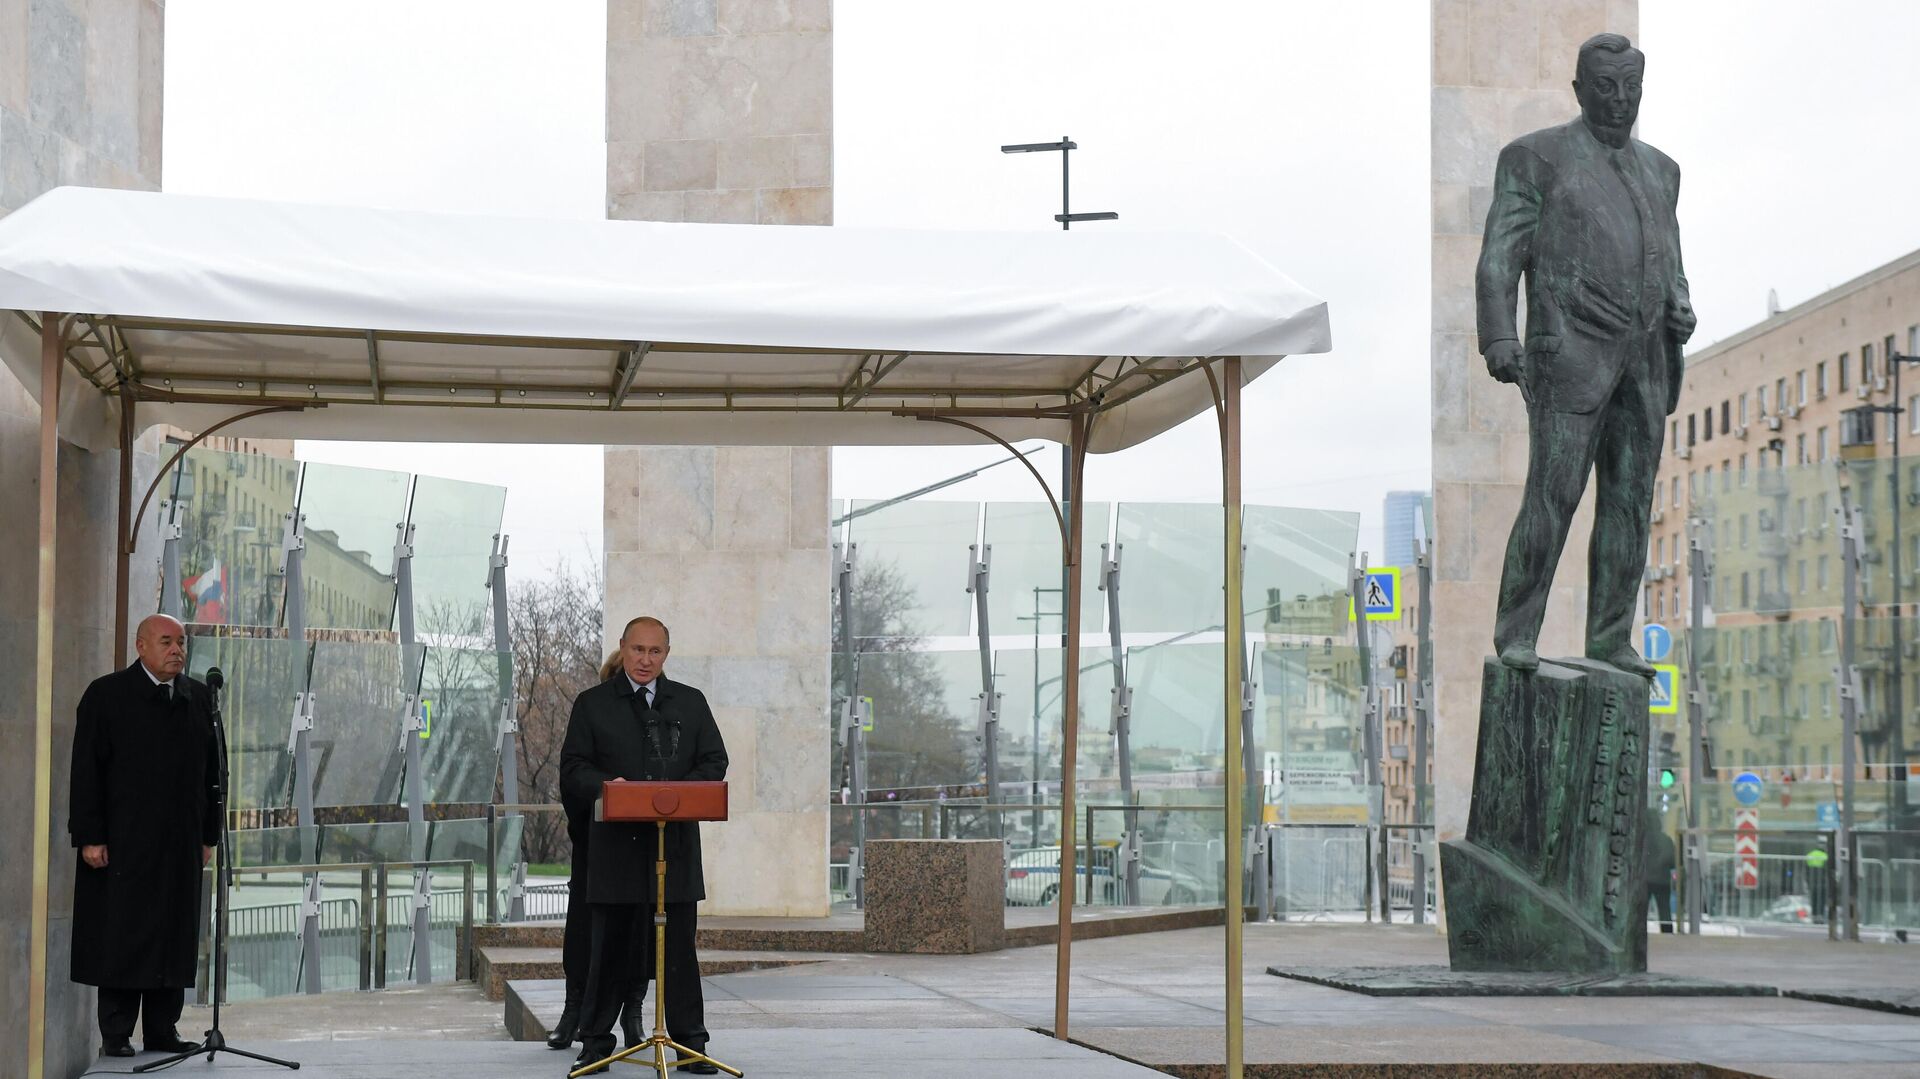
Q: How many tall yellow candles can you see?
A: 0